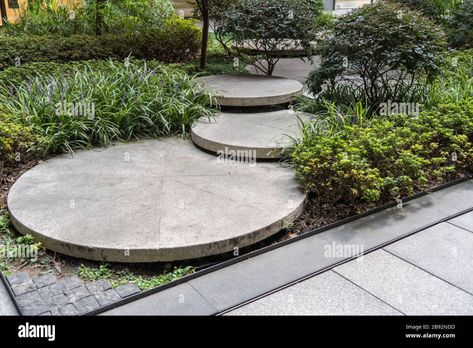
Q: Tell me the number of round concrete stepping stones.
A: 3